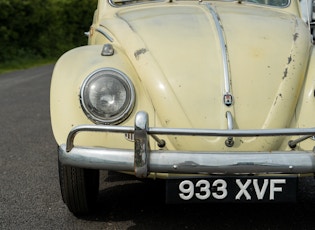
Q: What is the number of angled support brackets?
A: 2